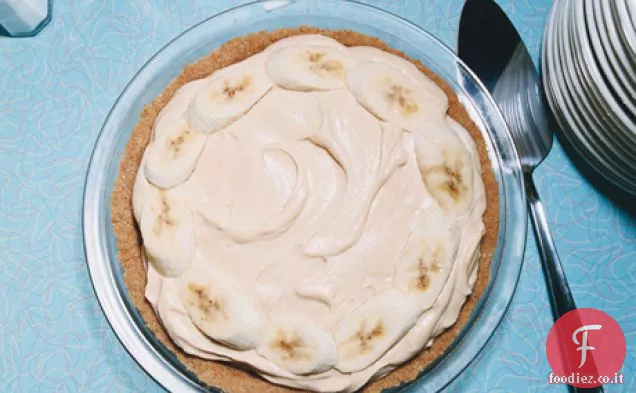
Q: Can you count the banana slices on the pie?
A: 10